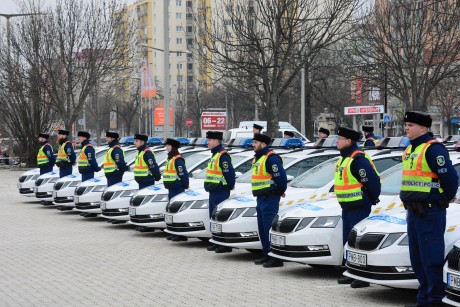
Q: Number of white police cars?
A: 11